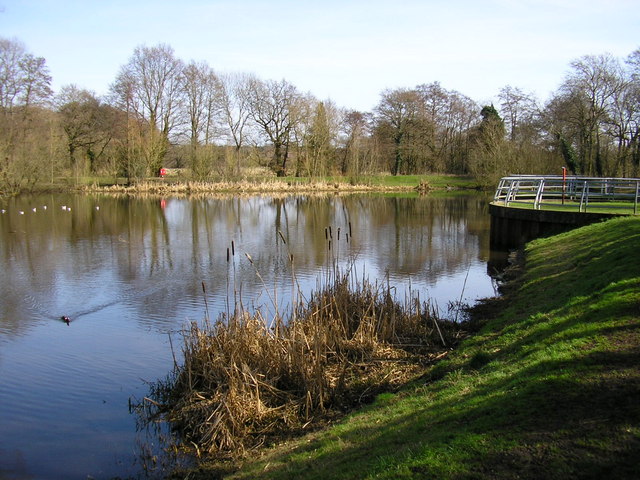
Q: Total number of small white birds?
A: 7